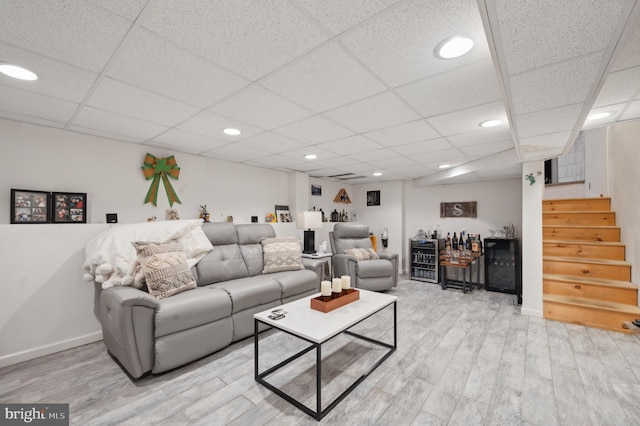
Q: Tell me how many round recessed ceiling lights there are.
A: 8